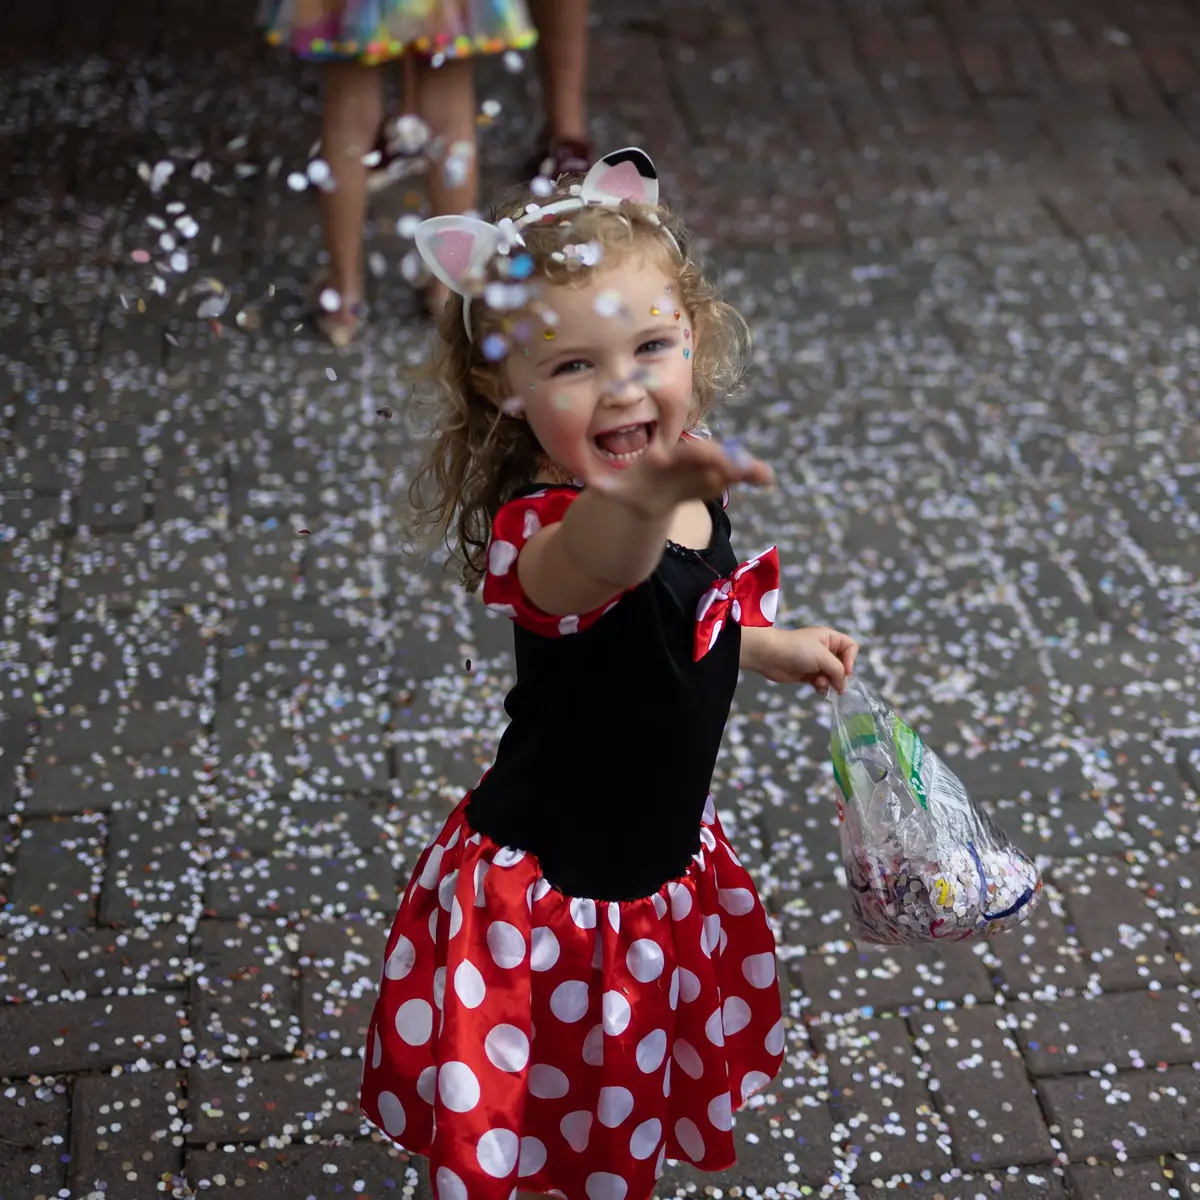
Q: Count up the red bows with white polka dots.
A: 1